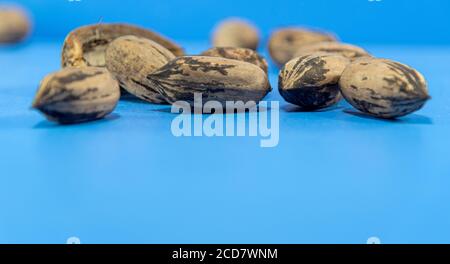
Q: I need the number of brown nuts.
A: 11